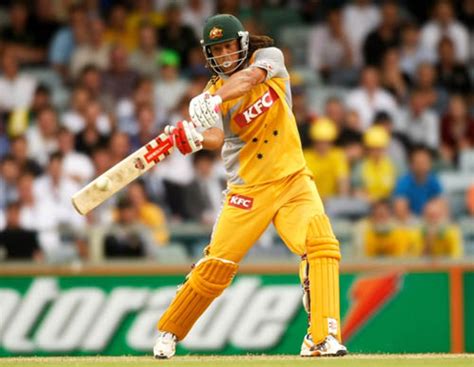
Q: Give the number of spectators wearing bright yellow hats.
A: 2